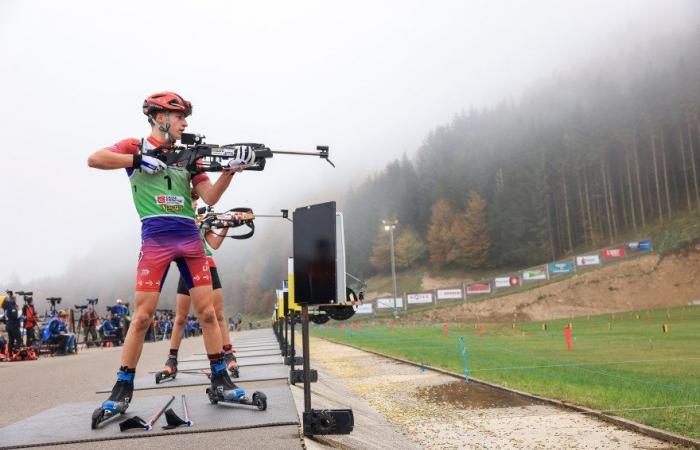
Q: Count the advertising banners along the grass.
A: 11